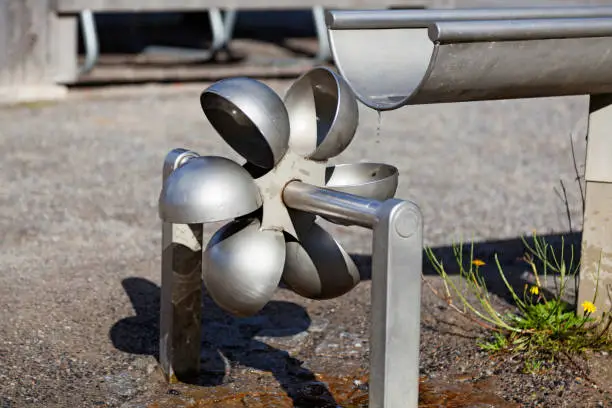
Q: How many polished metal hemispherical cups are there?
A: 6